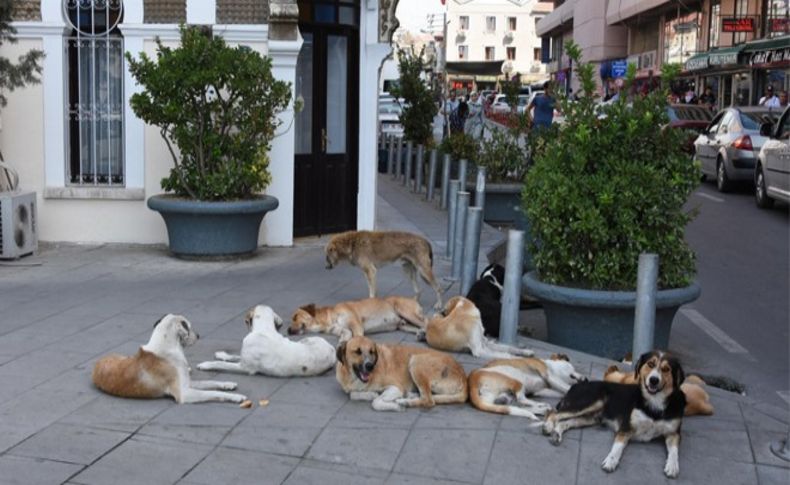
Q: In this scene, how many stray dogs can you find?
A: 10